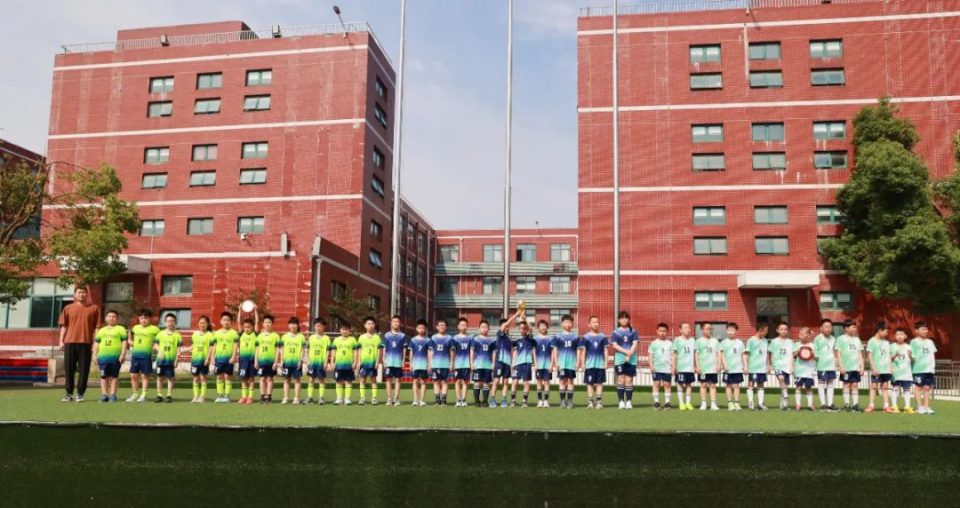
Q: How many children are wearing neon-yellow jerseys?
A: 11